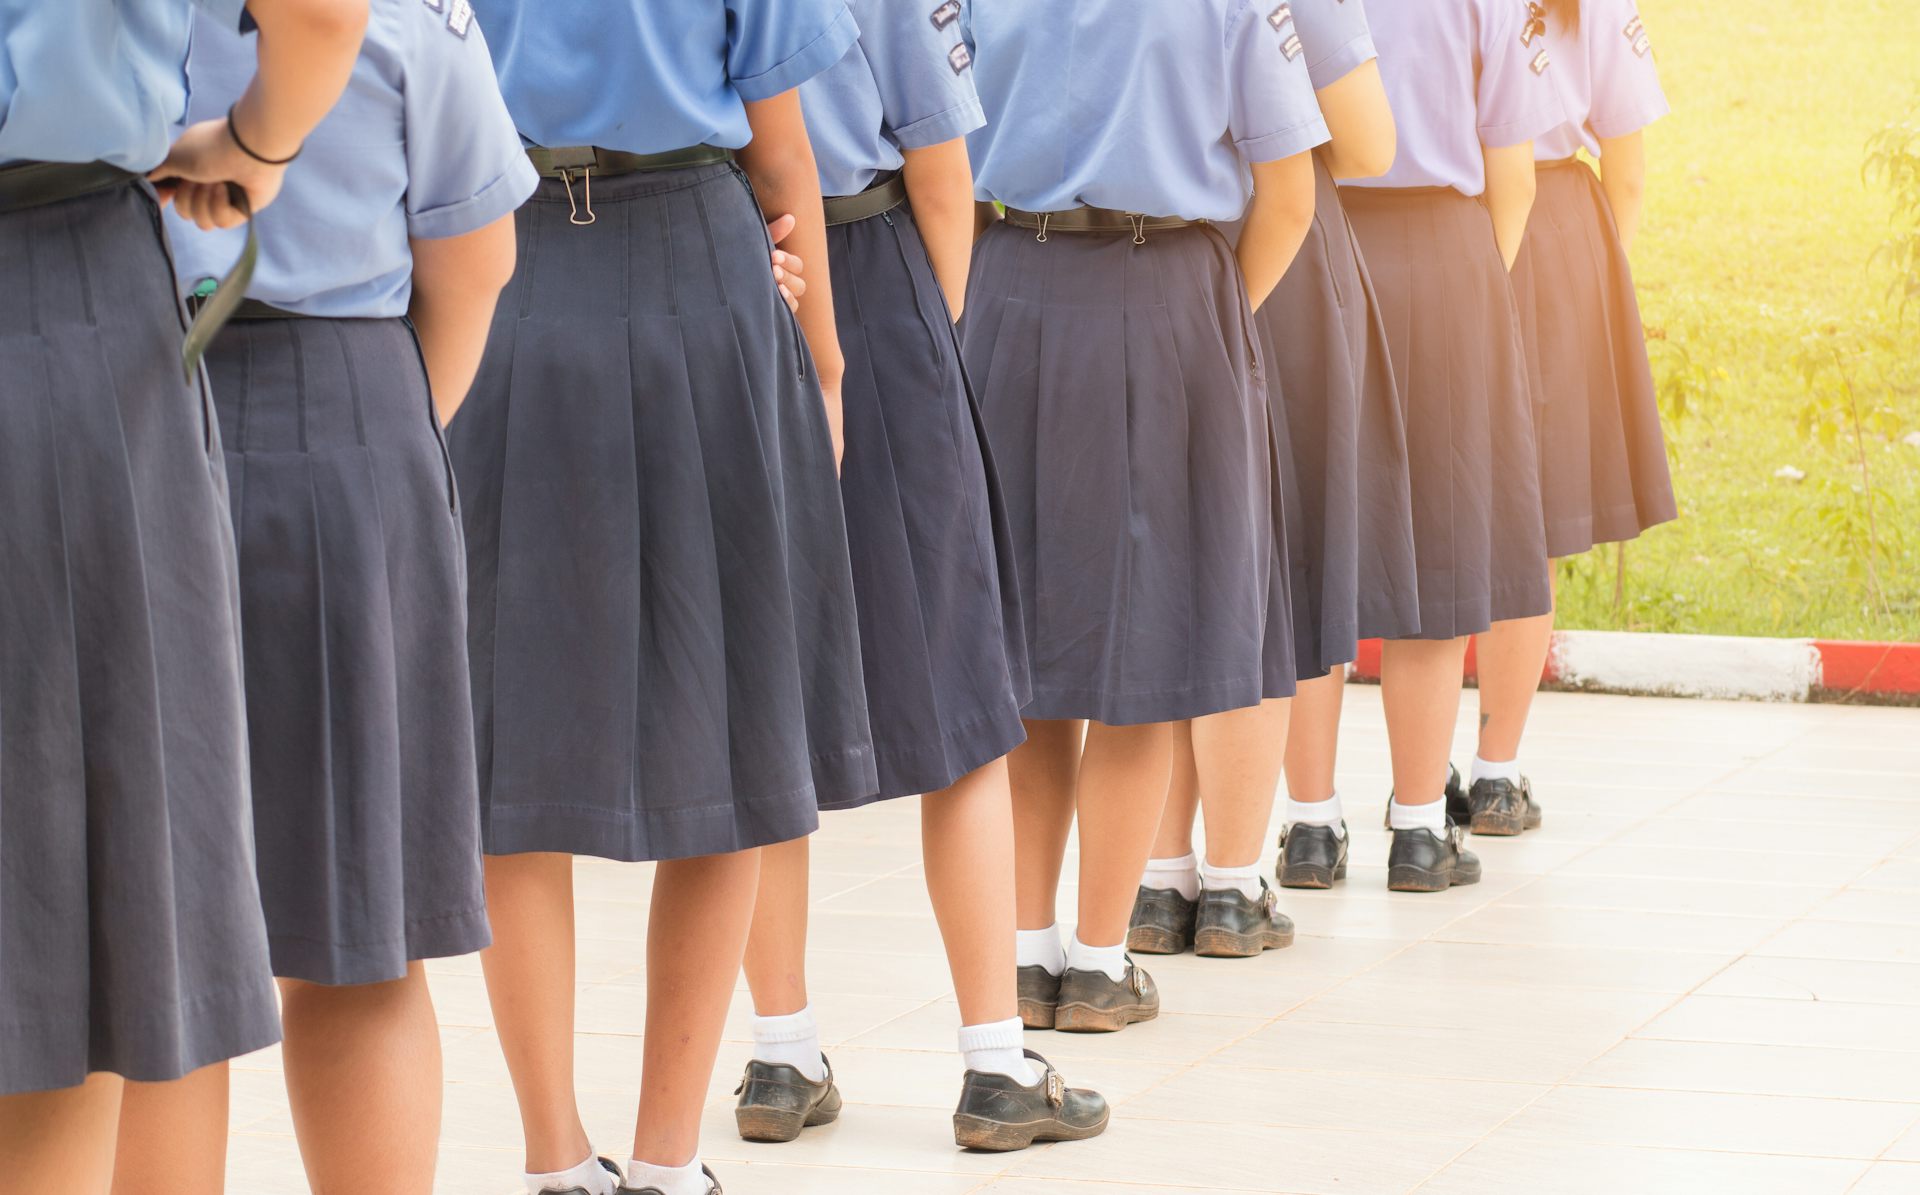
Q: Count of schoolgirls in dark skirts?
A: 8